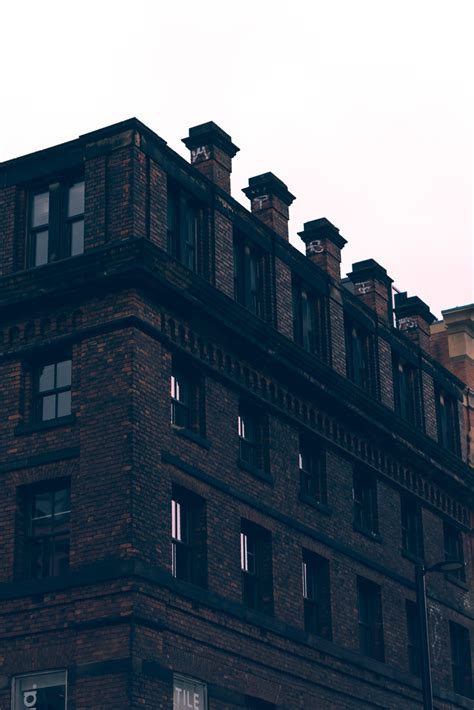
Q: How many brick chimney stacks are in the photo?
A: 5